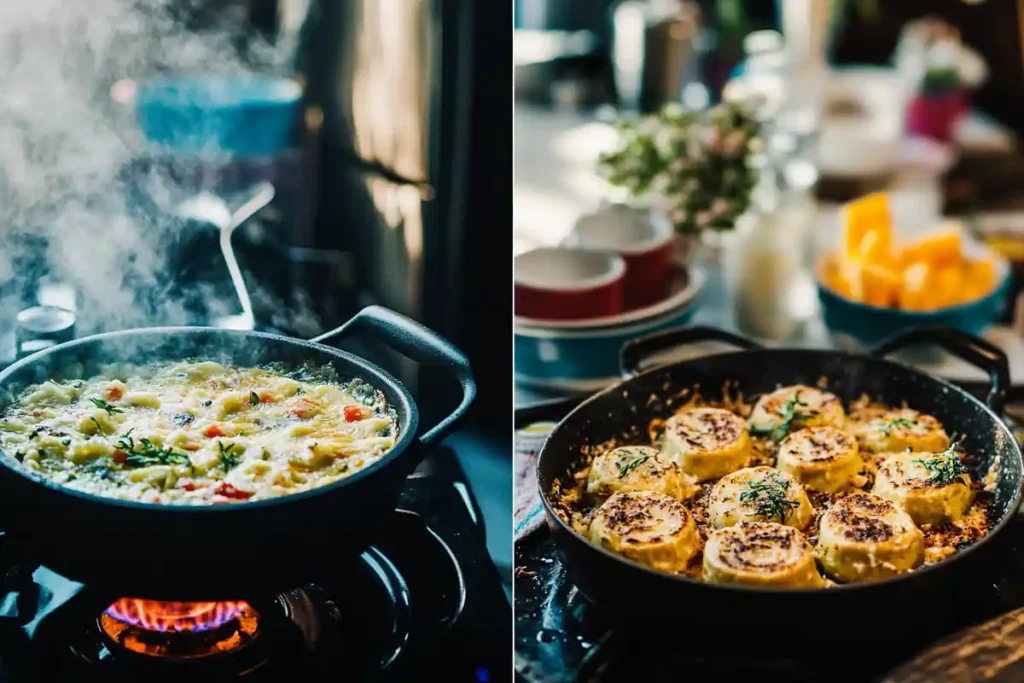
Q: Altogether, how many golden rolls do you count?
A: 10